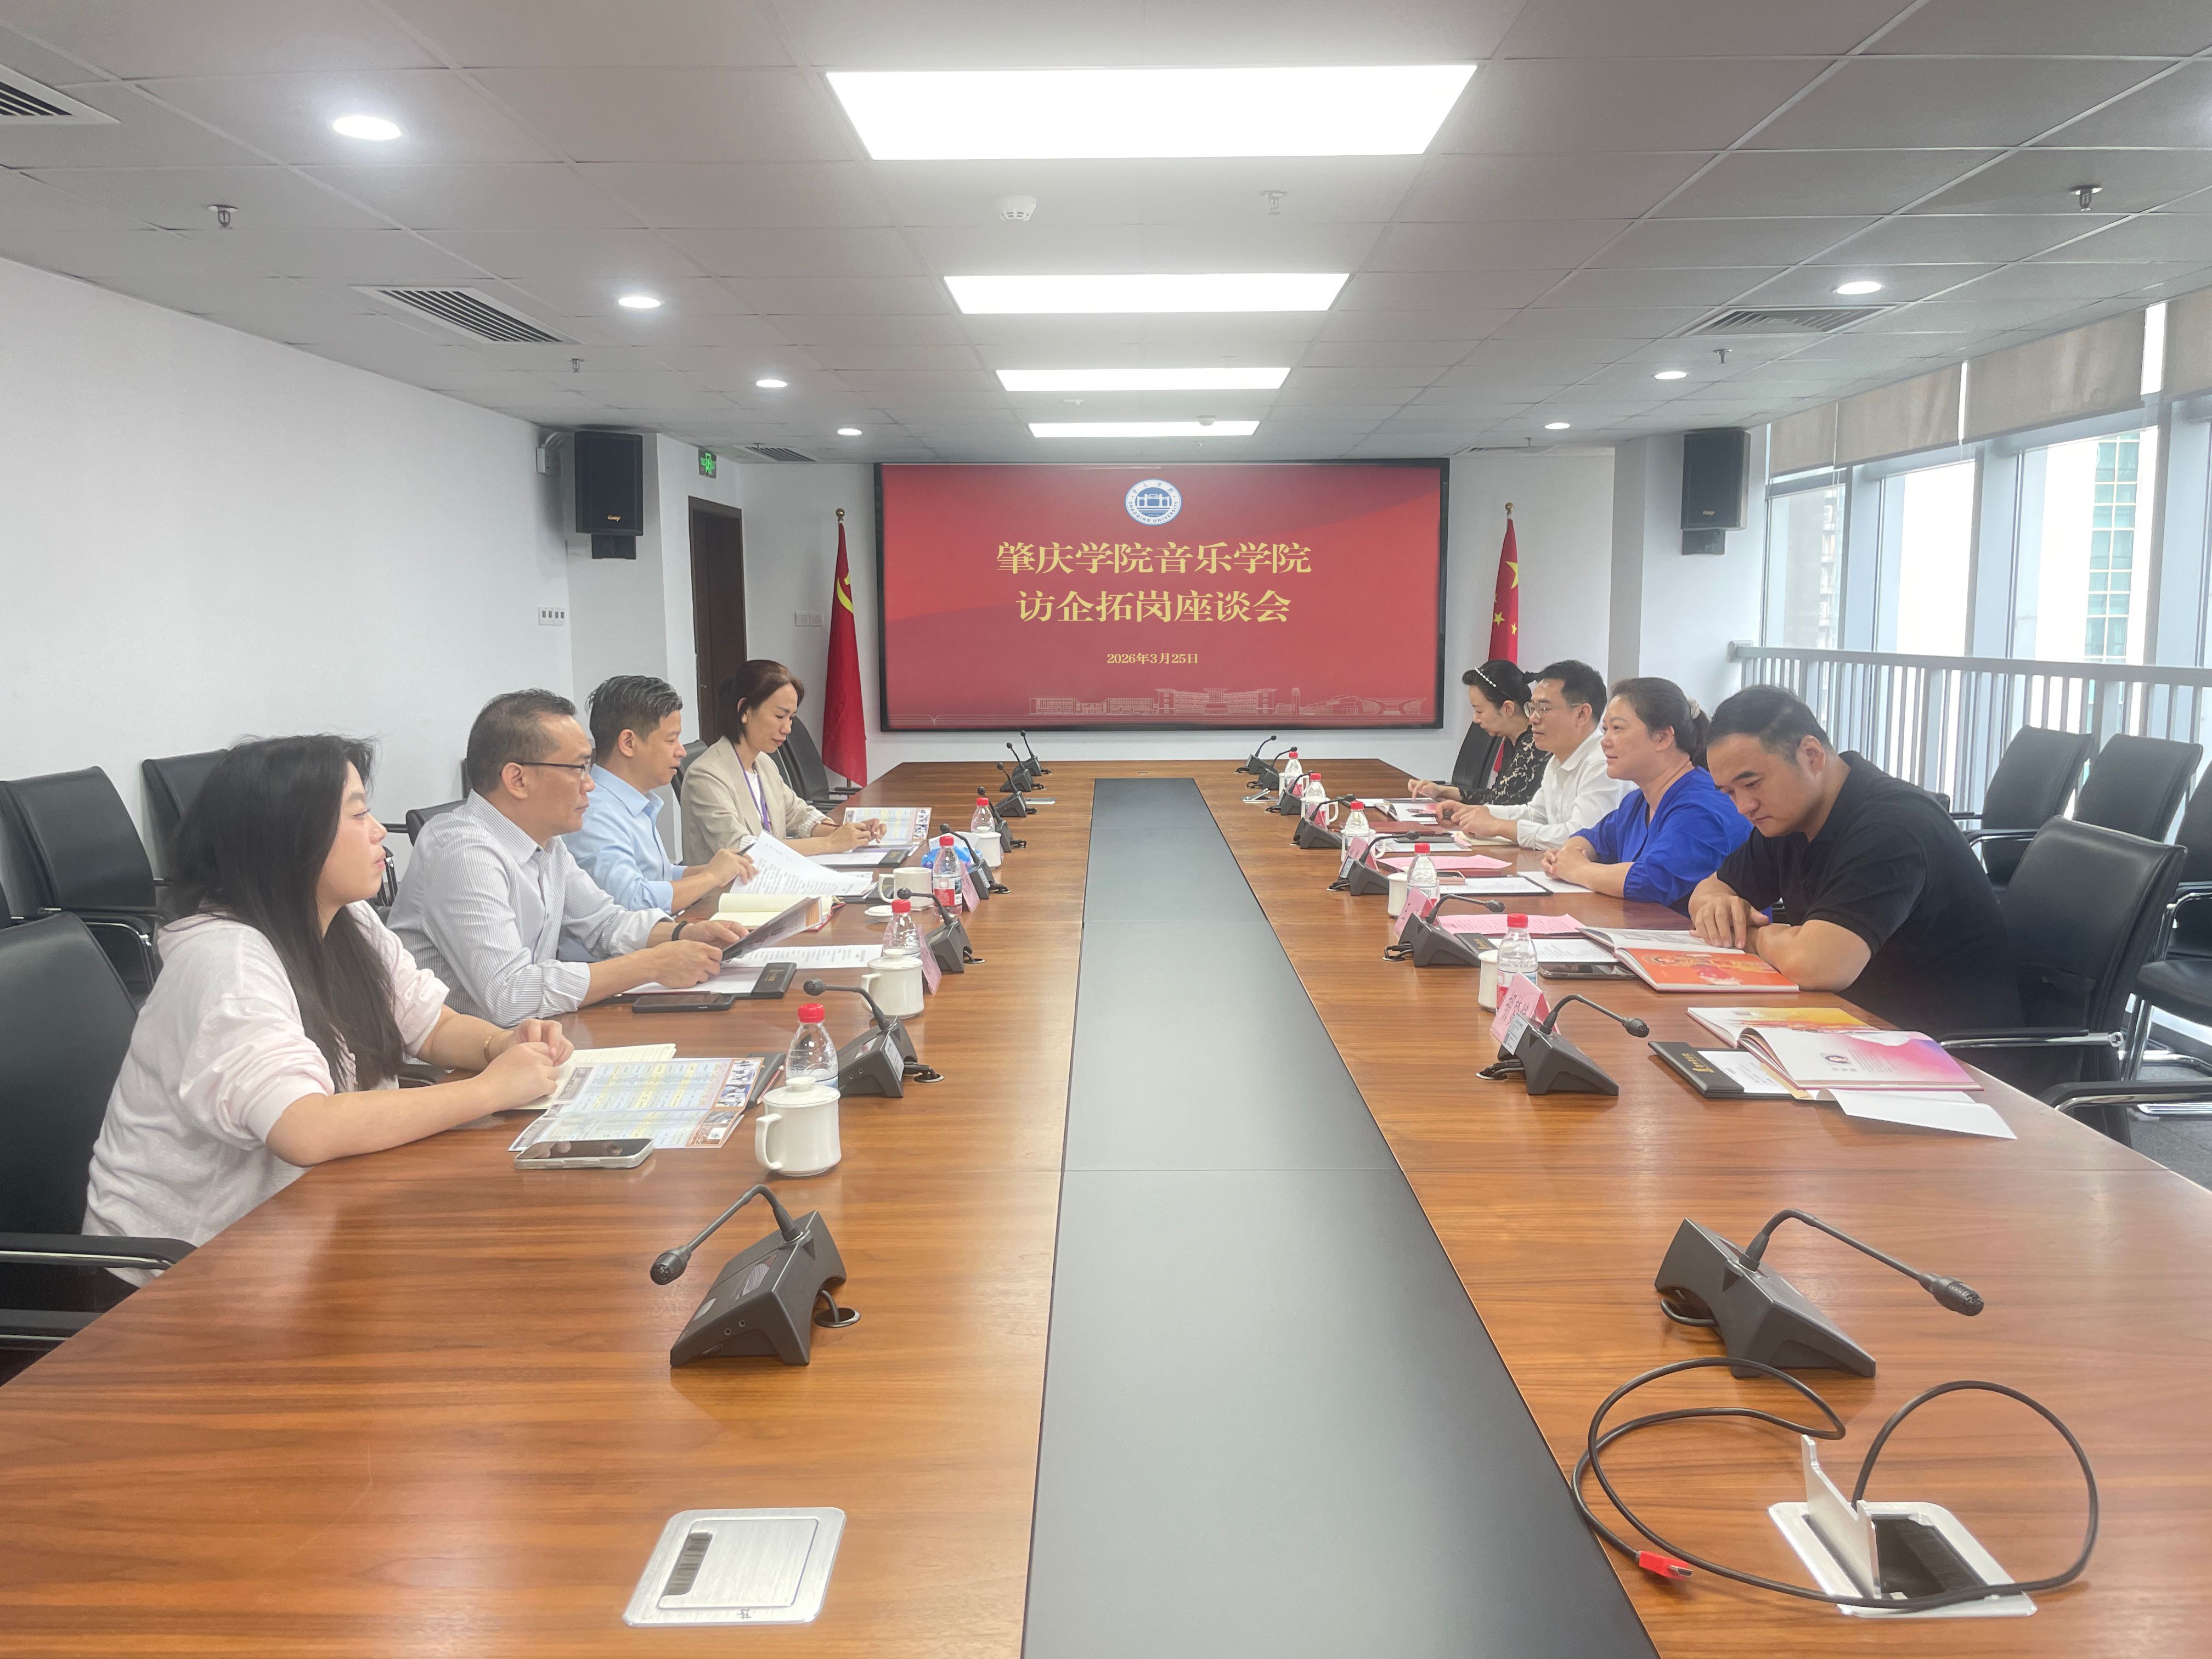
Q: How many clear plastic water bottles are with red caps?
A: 9